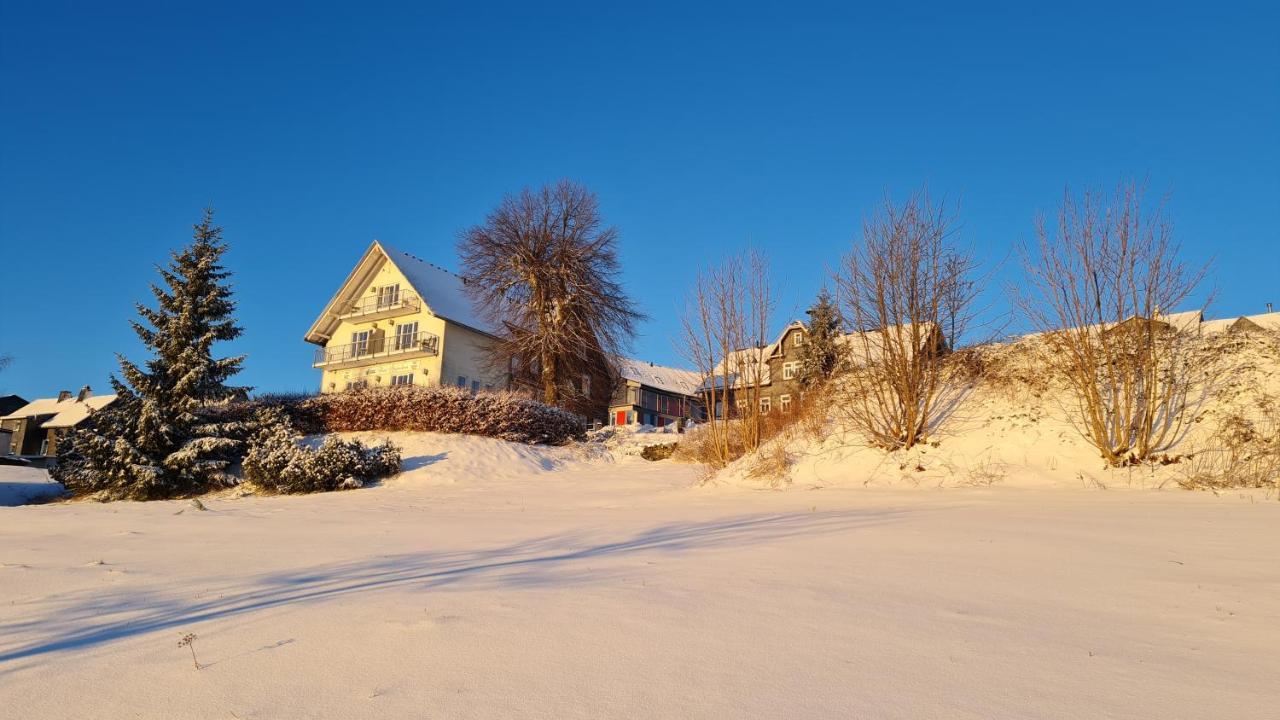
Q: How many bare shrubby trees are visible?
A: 3